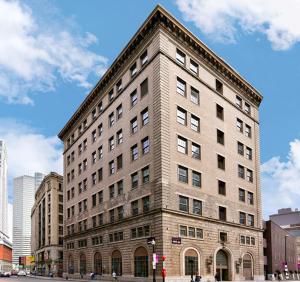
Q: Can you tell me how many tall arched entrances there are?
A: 8